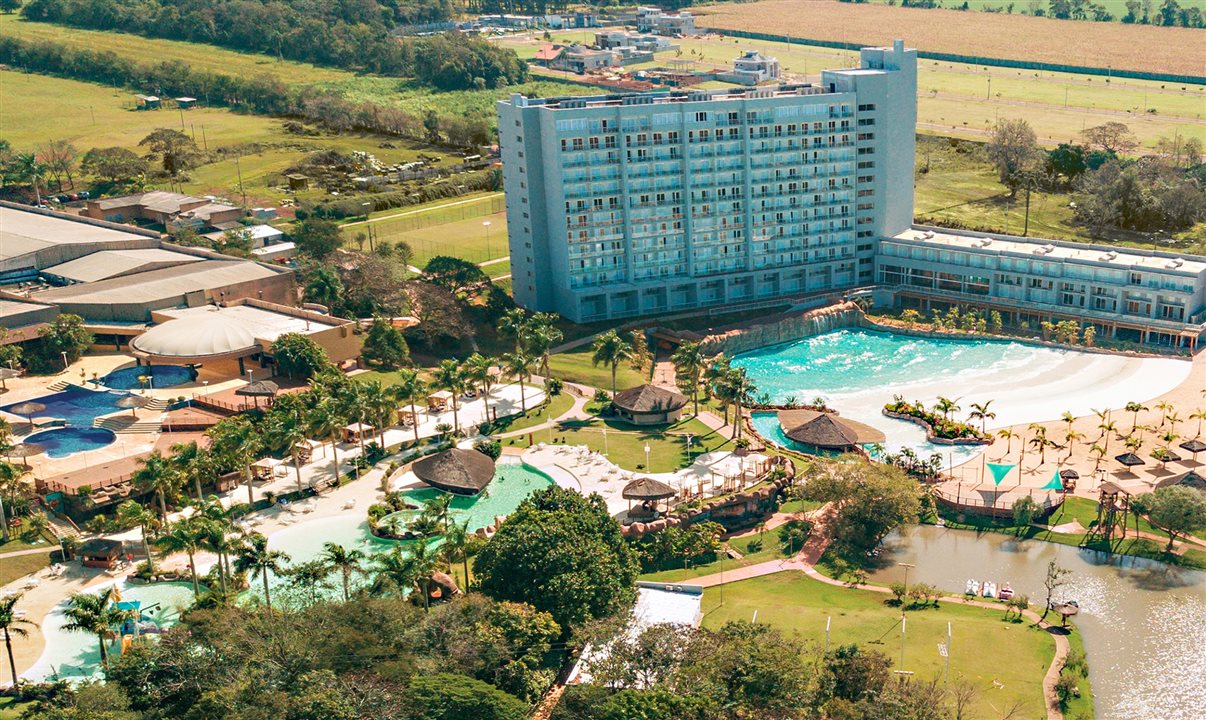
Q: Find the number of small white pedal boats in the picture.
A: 3